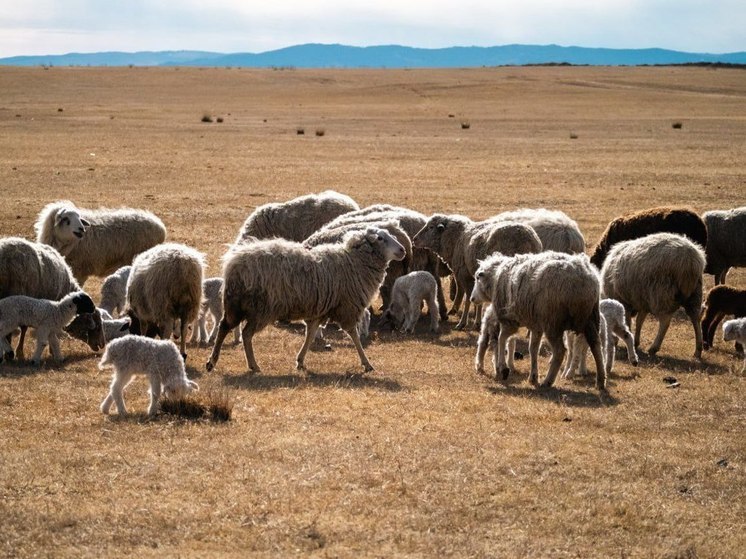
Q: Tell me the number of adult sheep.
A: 13